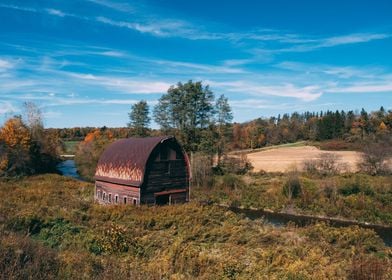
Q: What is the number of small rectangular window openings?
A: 6